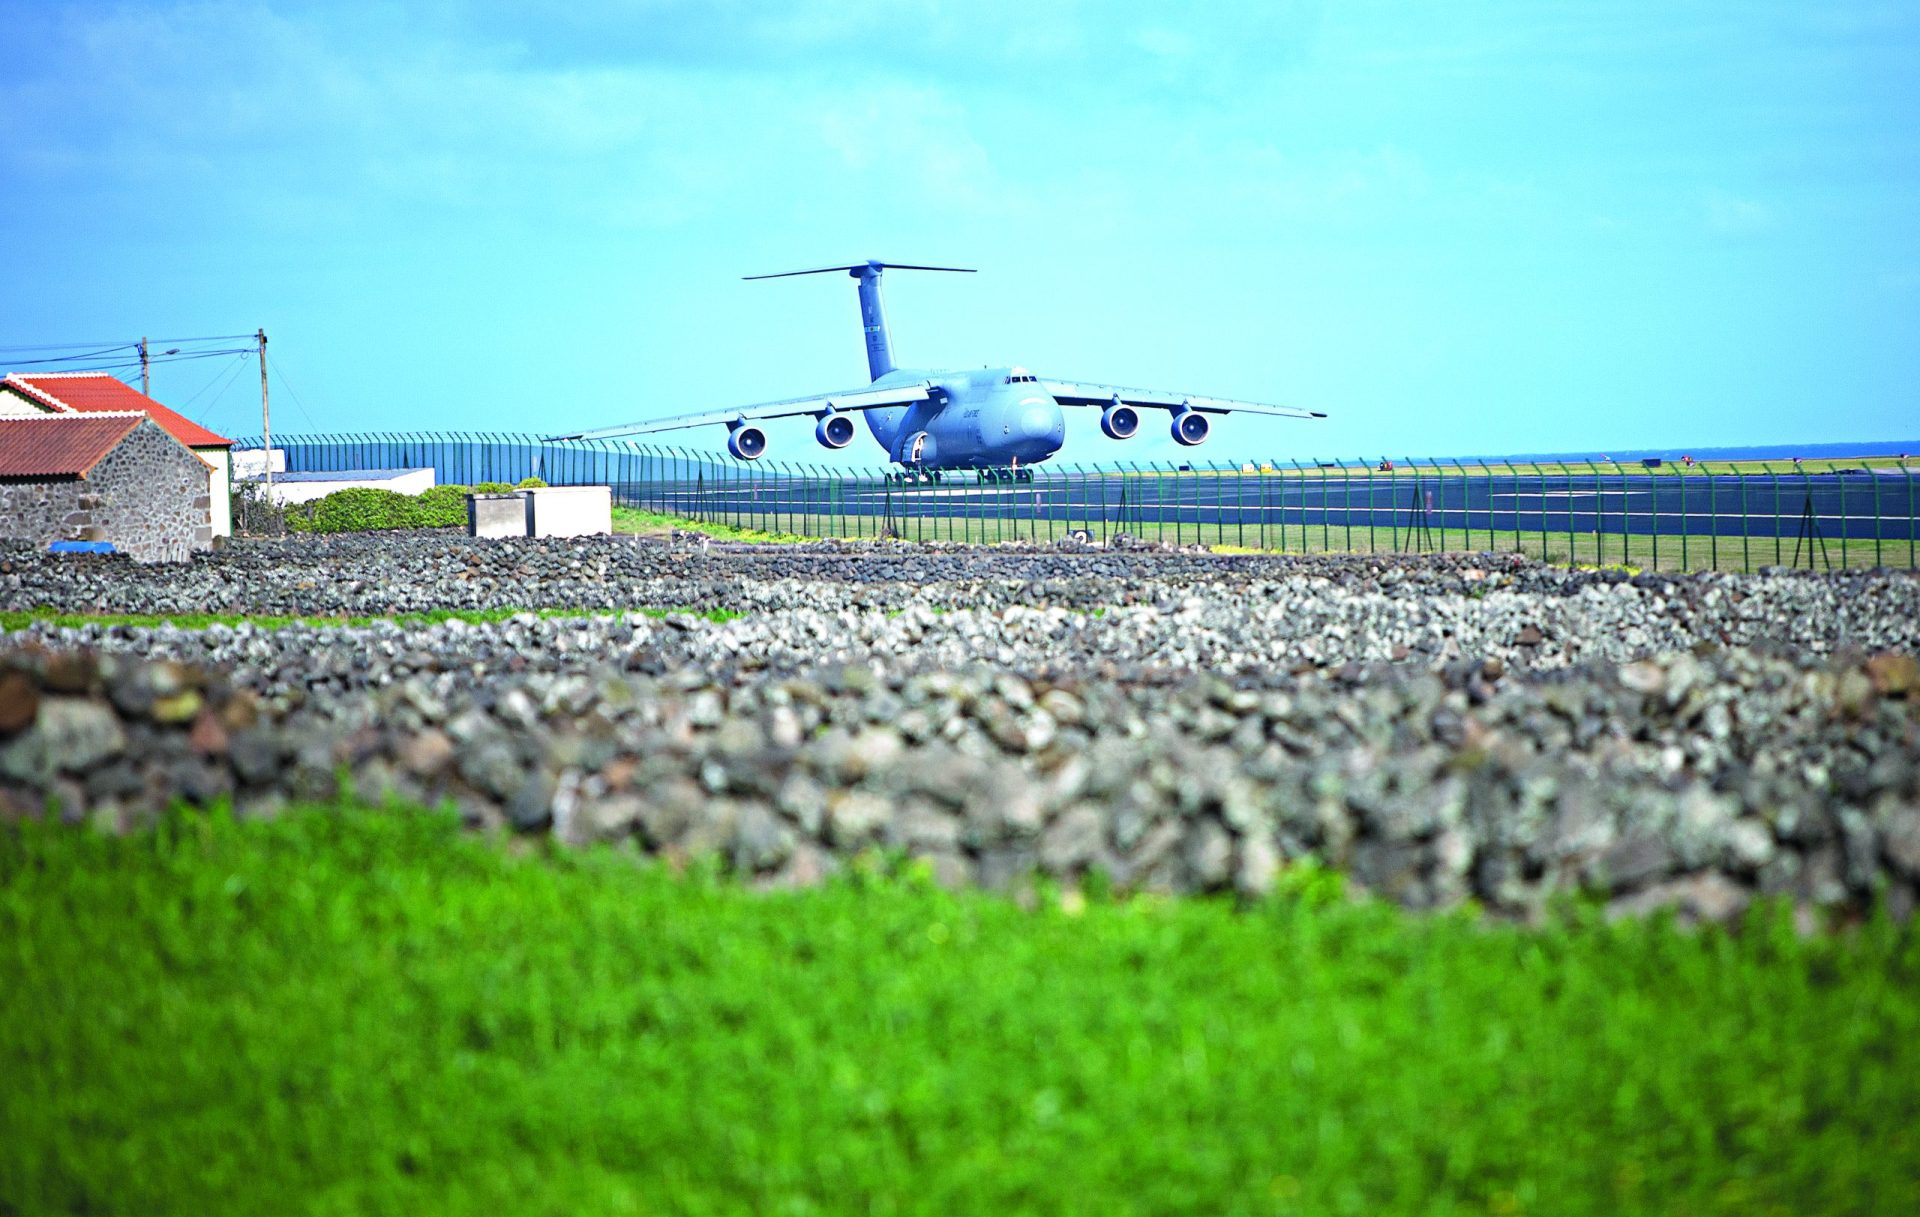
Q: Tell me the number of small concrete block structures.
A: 2